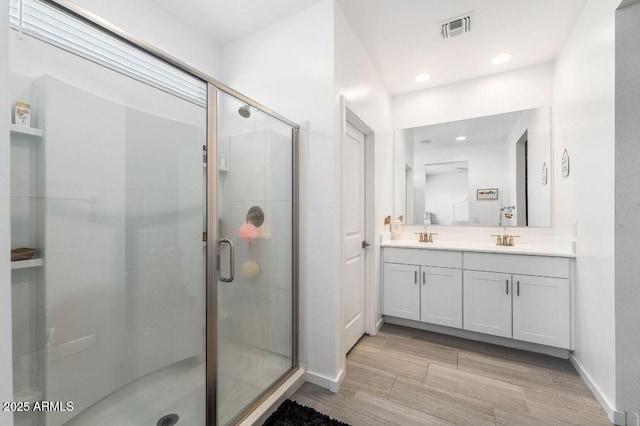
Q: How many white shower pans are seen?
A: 1